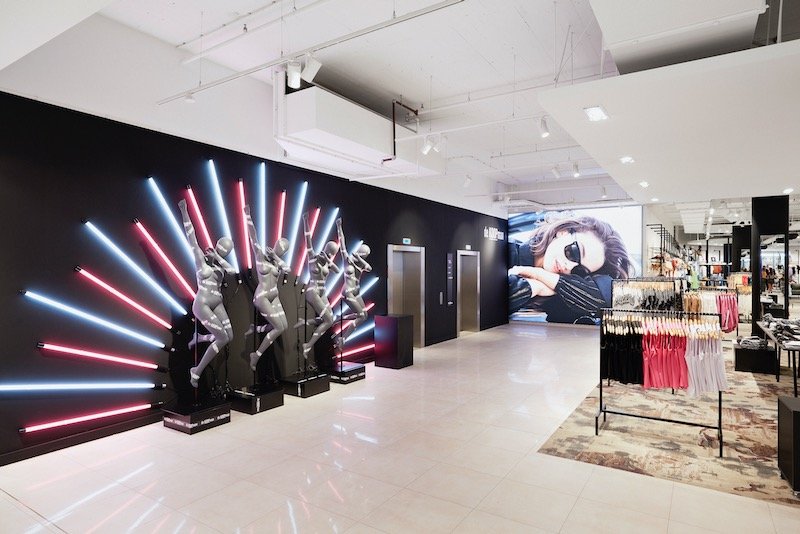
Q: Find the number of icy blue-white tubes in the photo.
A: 11